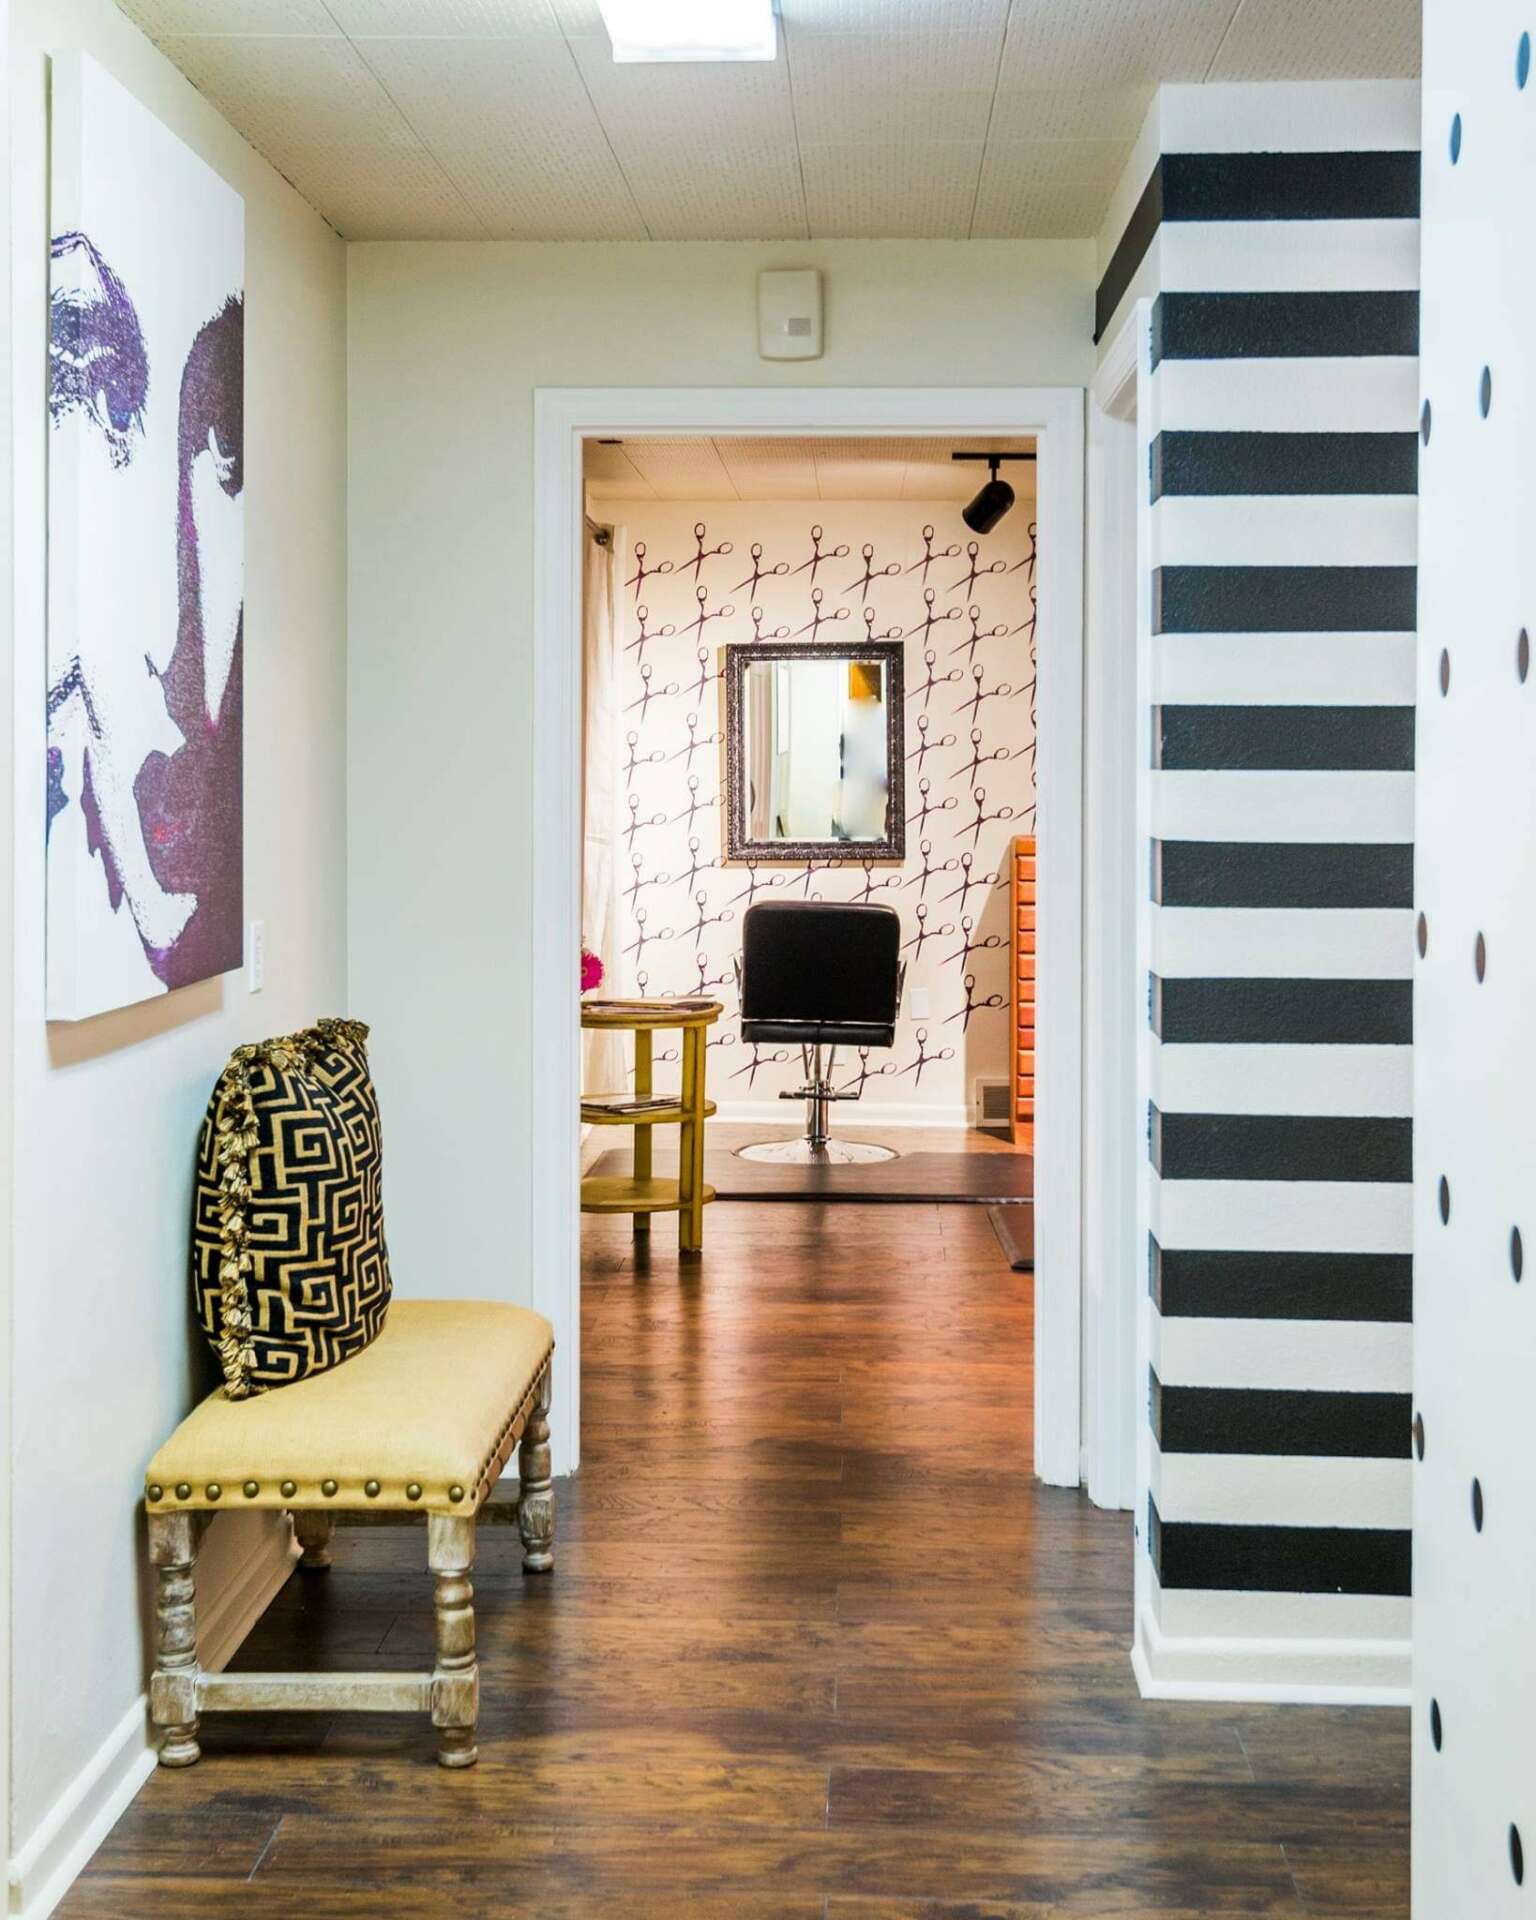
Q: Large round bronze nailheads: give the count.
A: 9